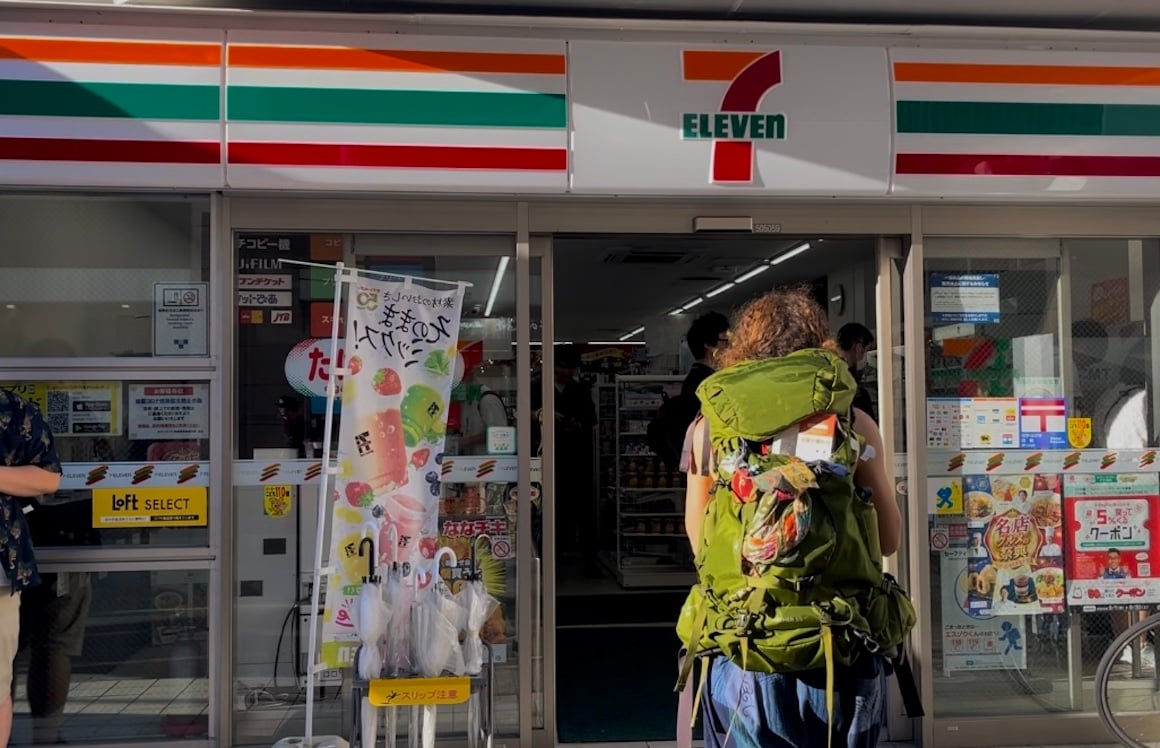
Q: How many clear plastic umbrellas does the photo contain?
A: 6